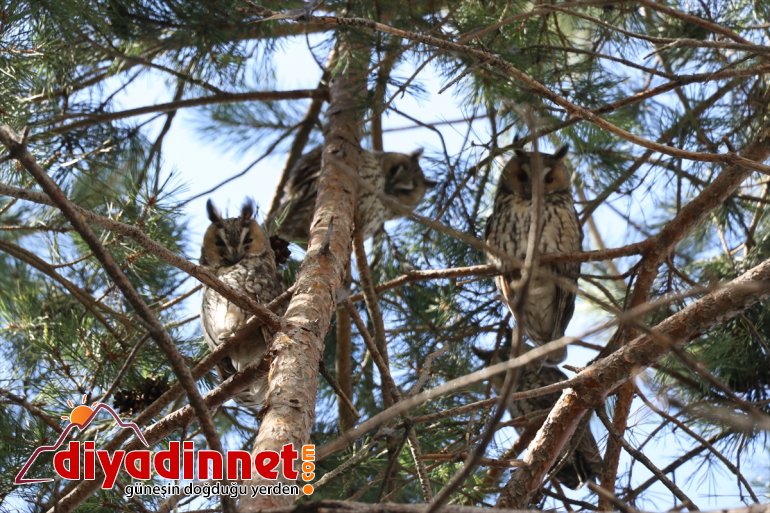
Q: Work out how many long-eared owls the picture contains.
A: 4